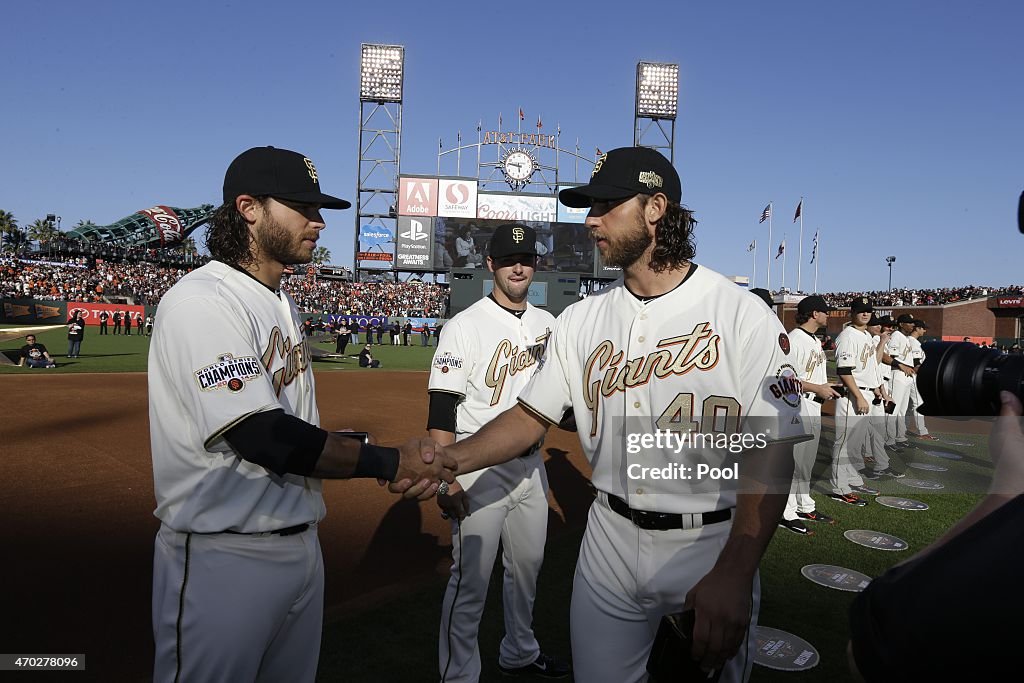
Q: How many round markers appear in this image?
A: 8